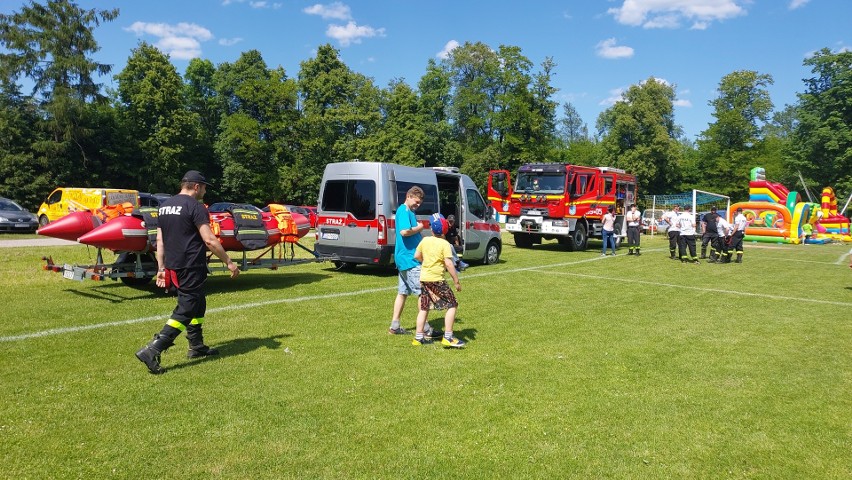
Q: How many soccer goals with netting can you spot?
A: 1